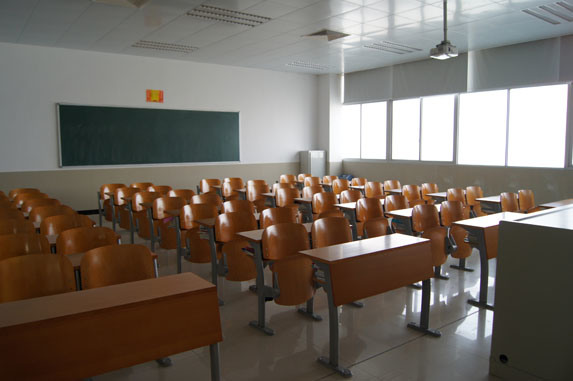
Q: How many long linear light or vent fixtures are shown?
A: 5